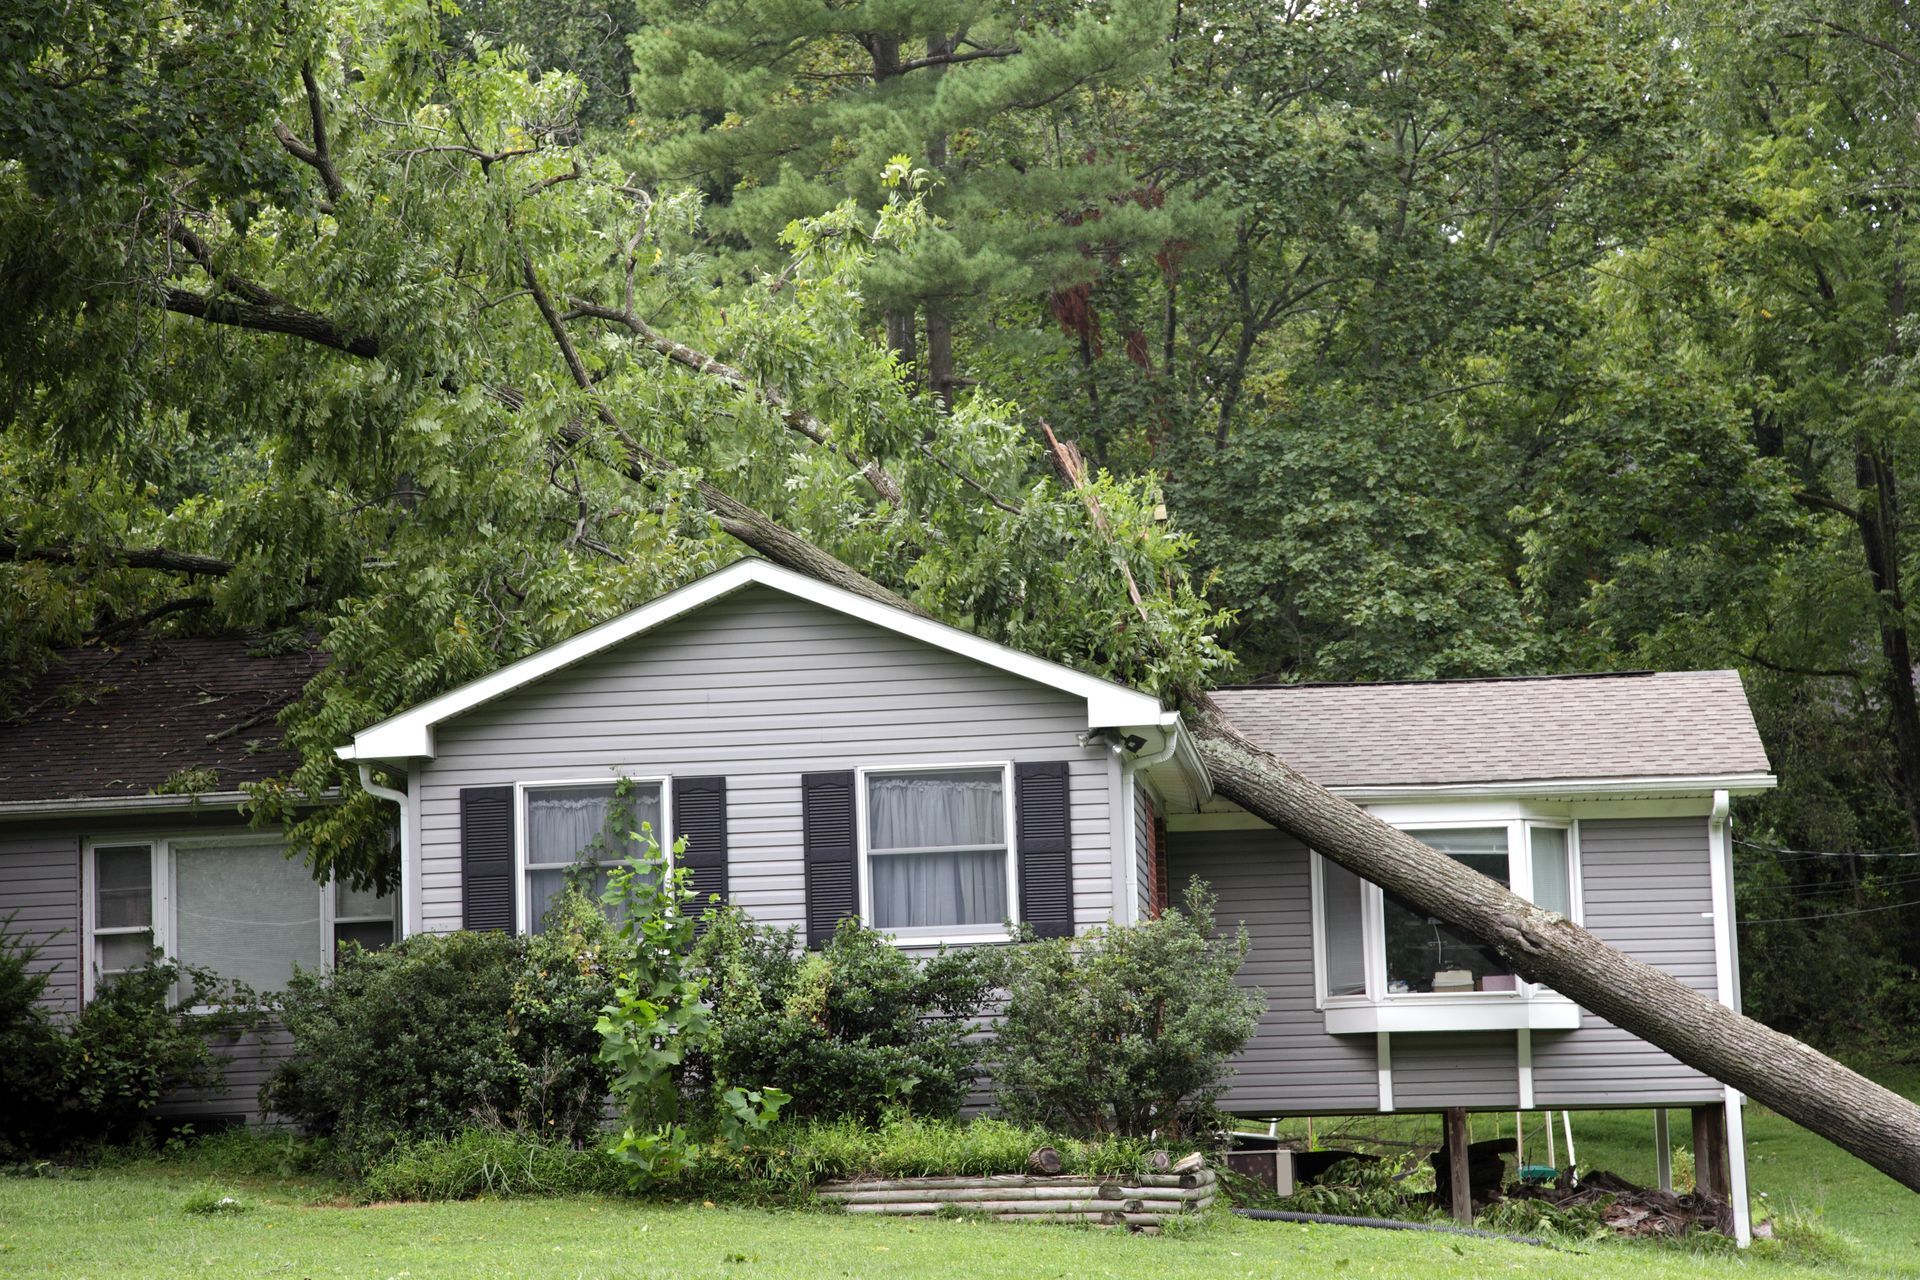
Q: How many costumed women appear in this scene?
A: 0